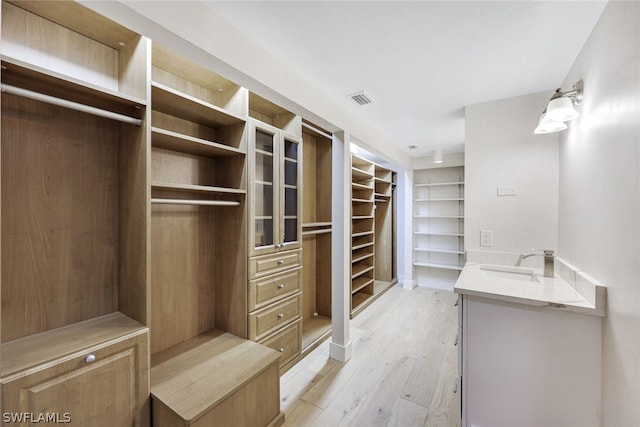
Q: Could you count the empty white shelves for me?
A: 6